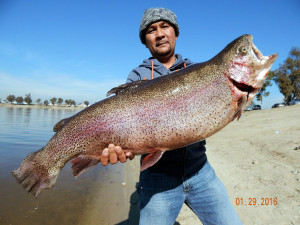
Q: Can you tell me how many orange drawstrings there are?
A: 2